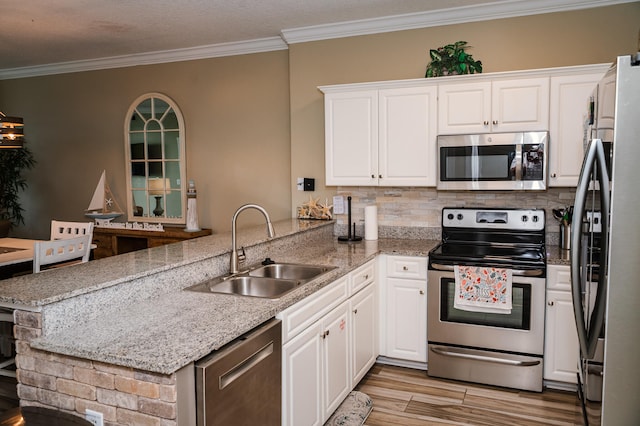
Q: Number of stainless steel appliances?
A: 4